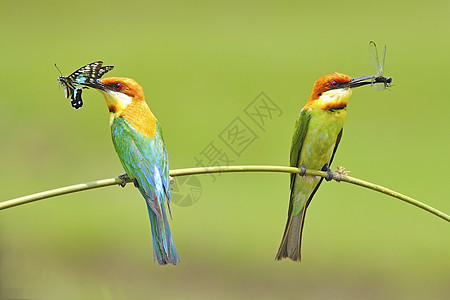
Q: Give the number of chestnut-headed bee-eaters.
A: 2